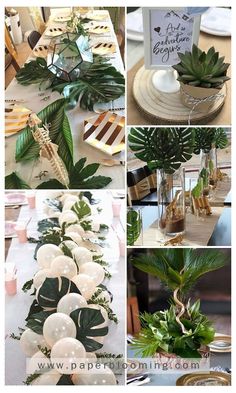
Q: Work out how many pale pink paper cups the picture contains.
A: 5